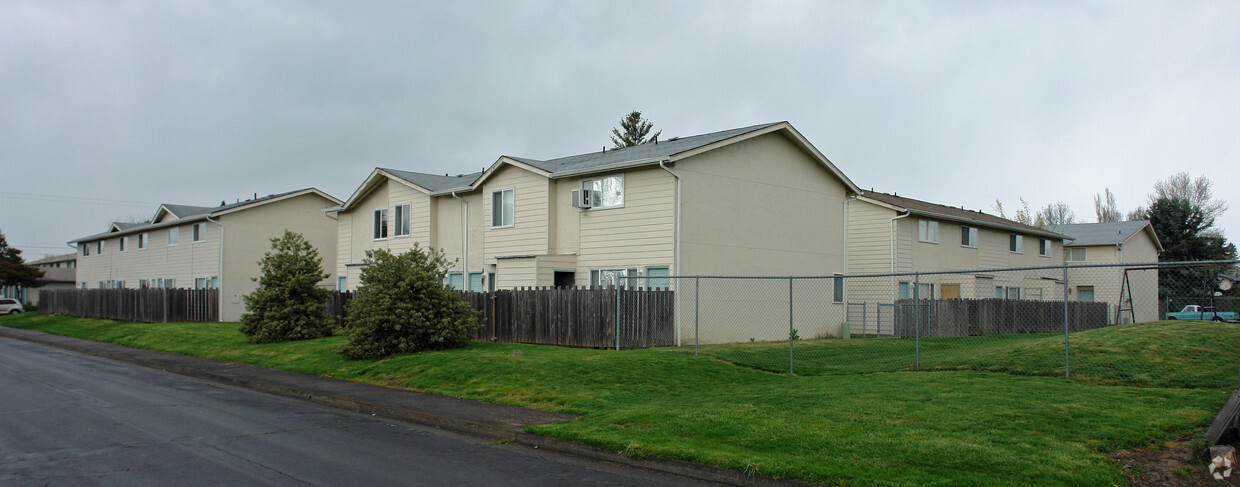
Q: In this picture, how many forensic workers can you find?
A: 0